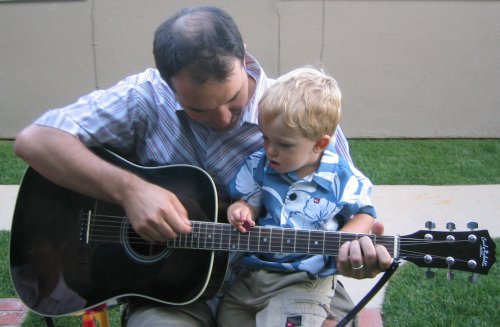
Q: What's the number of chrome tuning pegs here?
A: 6